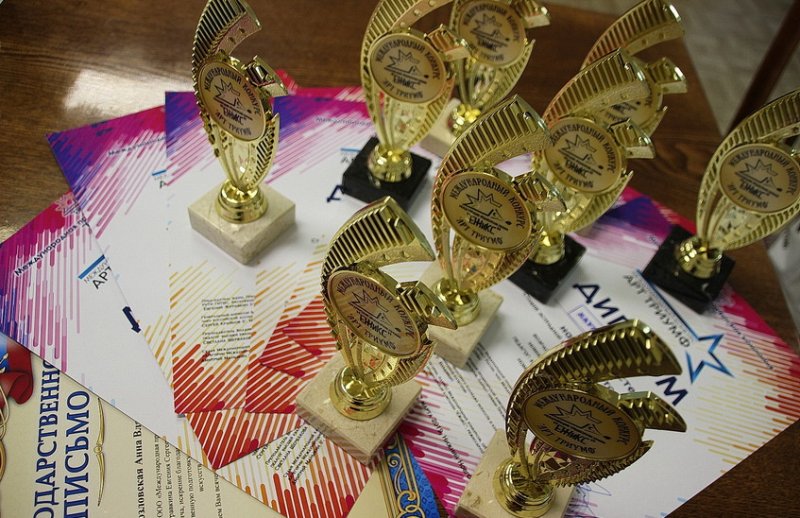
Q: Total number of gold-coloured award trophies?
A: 9